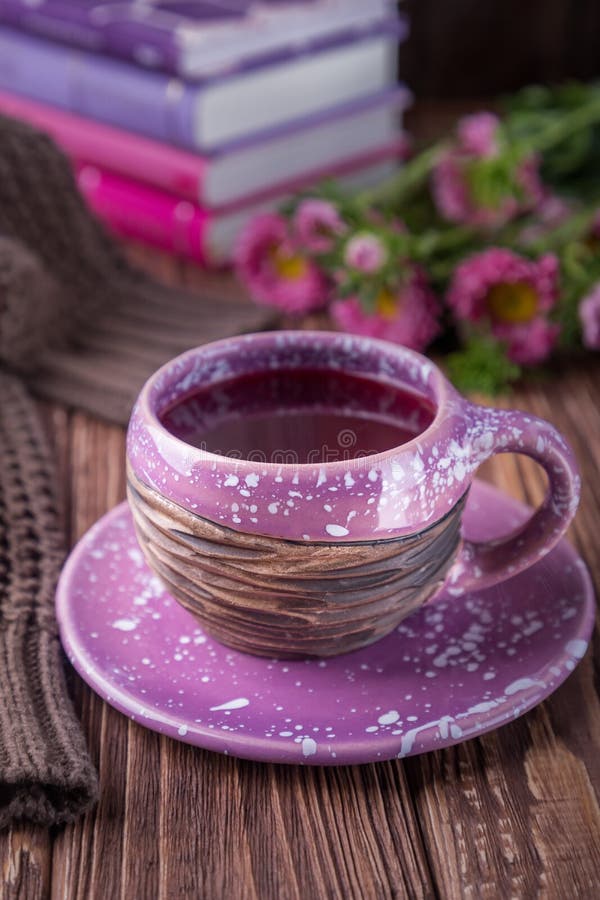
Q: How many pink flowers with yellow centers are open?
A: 3